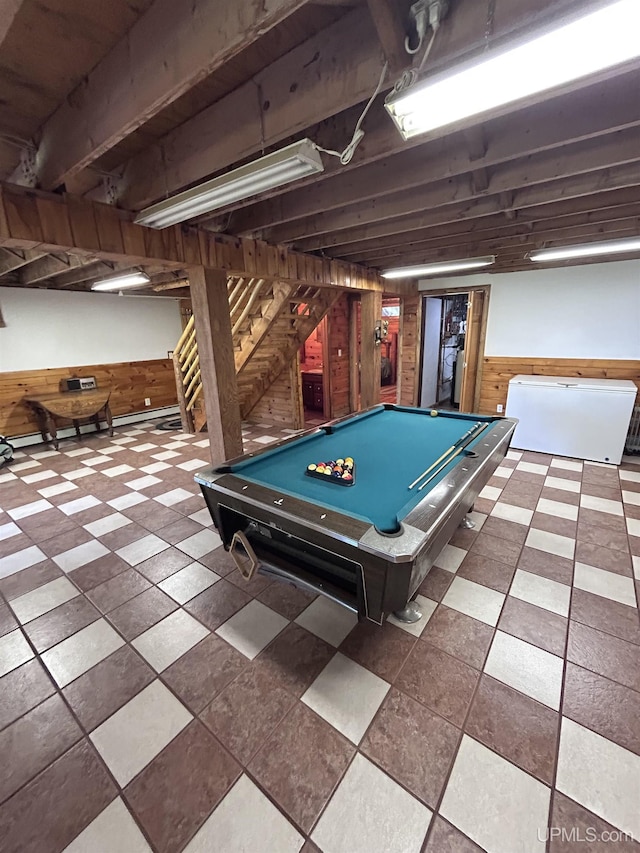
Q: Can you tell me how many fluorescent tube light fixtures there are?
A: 5